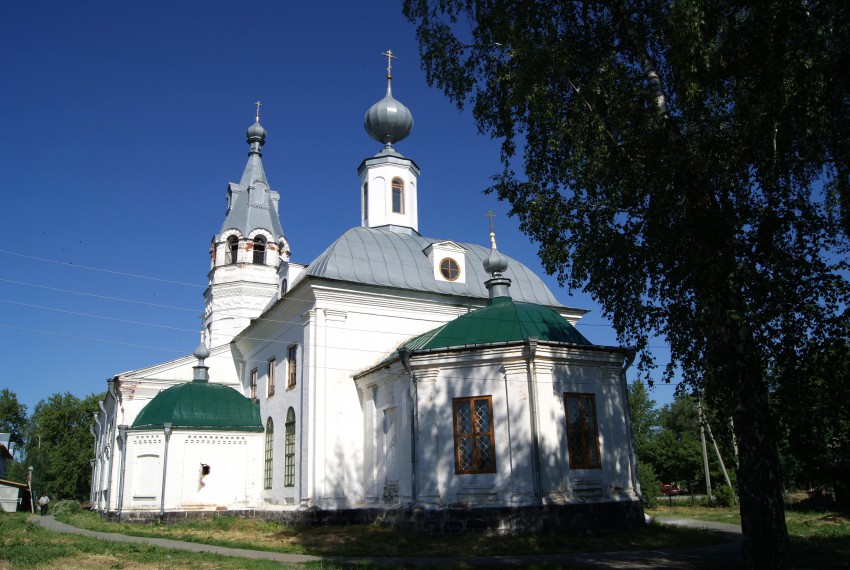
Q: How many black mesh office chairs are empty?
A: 0